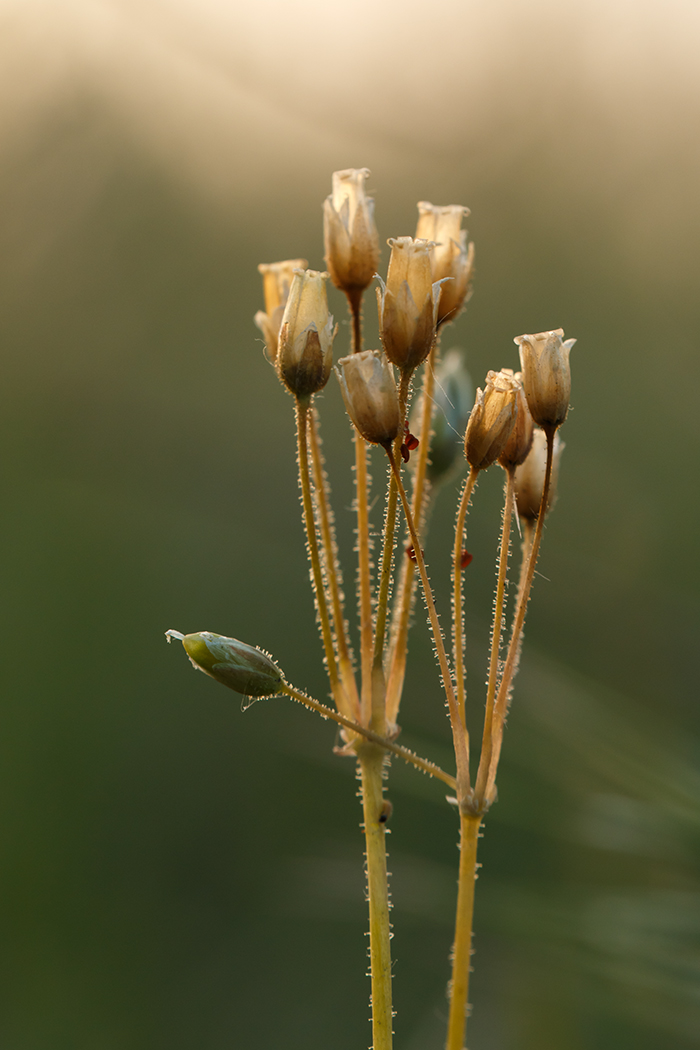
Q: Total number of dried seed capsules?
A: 10